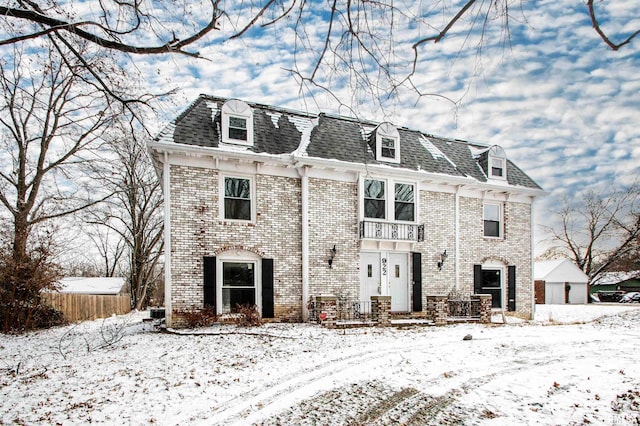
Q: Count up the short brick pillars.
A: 4